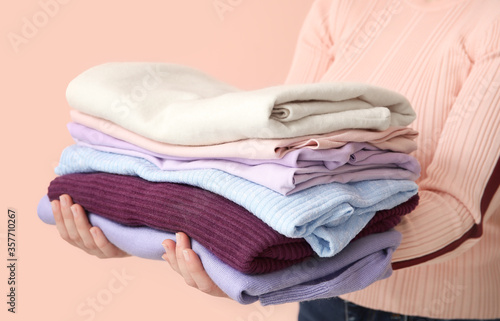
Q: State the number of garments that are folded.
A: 6